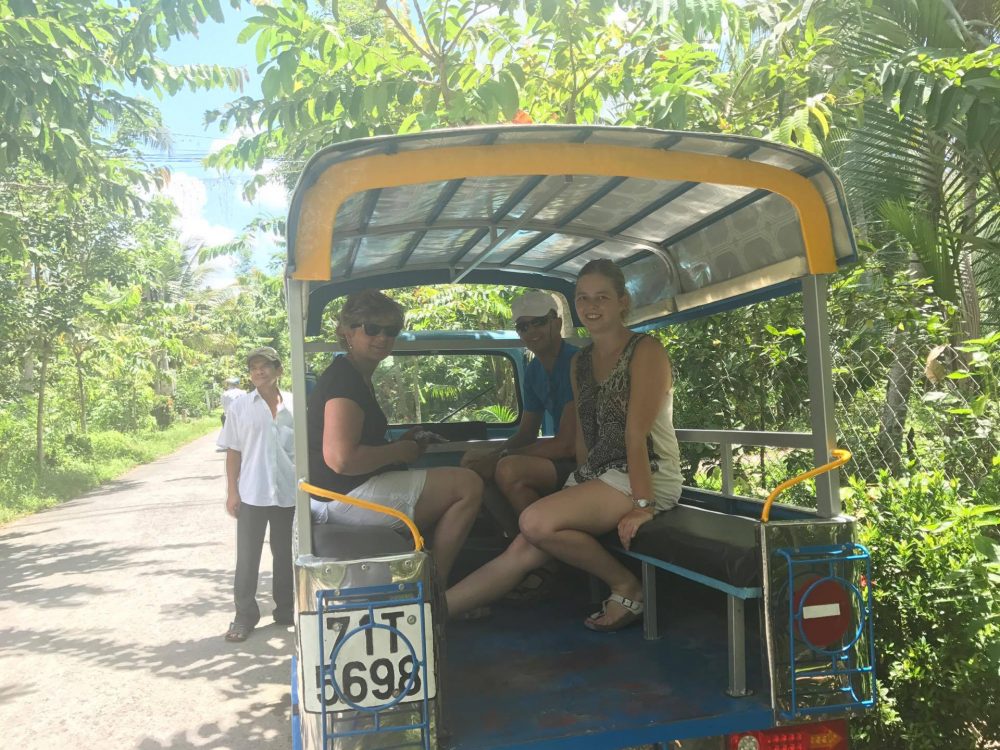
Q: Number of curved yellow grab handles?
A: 2